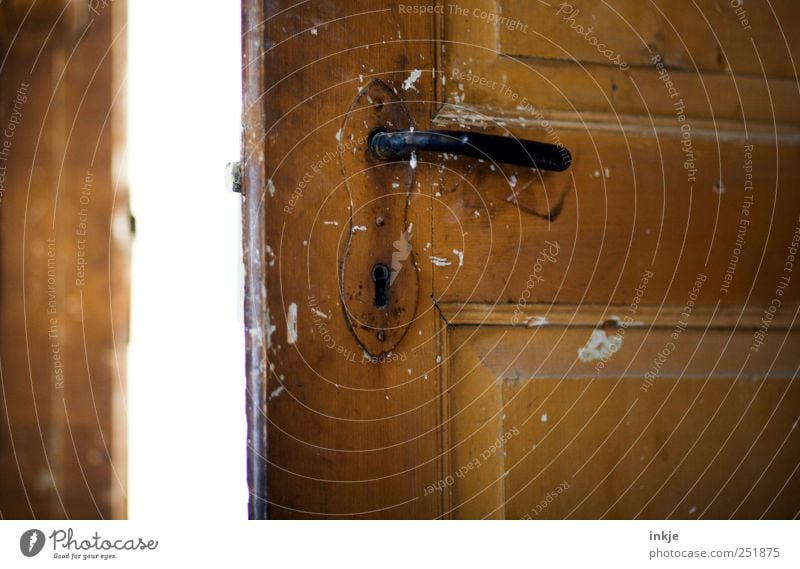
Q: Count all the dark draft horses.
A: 0